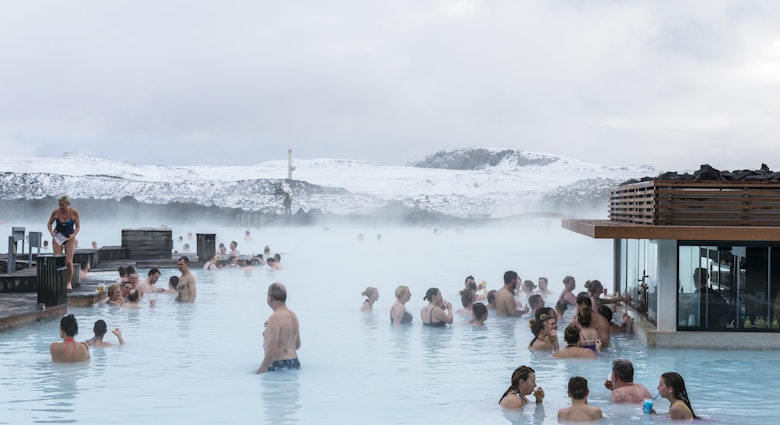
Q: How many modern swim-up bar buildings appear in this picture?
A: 1